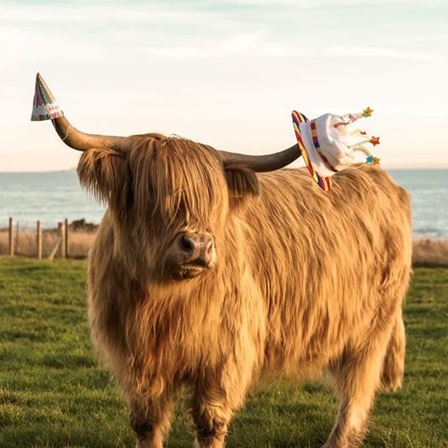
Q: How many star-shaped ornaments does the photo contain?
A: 4